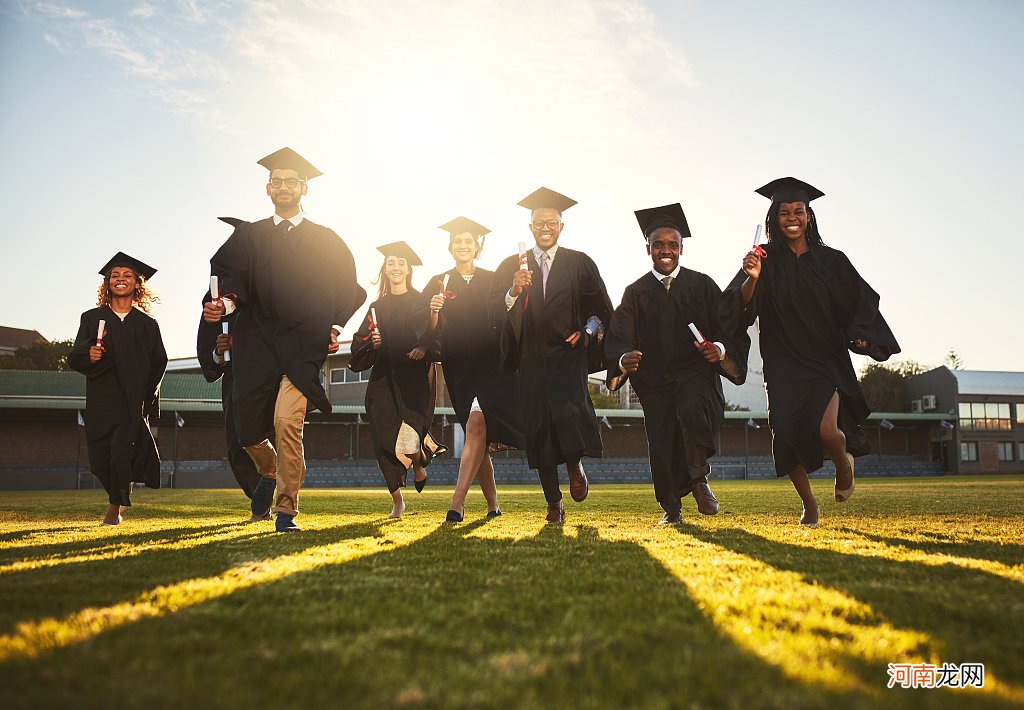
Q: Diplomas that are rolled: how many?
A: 8